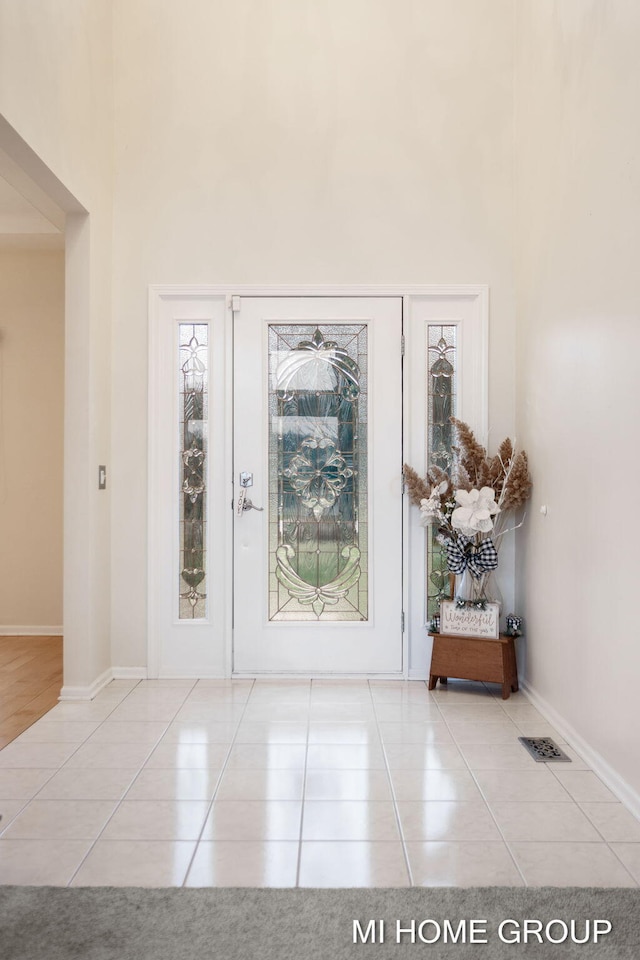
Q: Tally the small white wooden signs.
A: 1